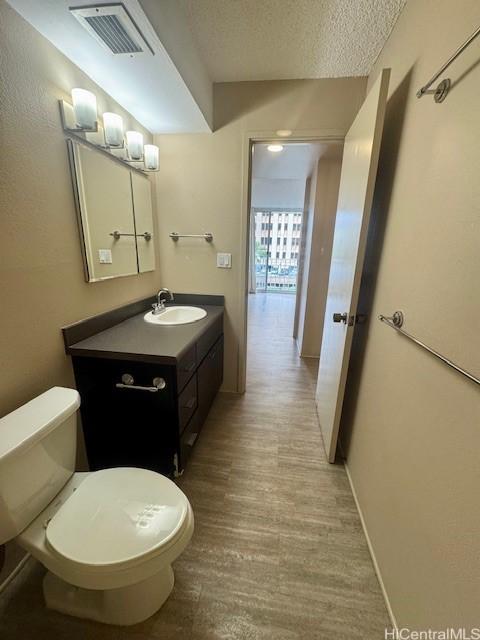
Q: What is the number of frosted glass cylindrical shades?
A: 4